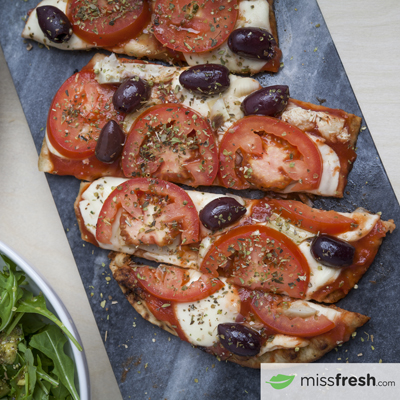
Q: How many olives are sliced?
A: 0